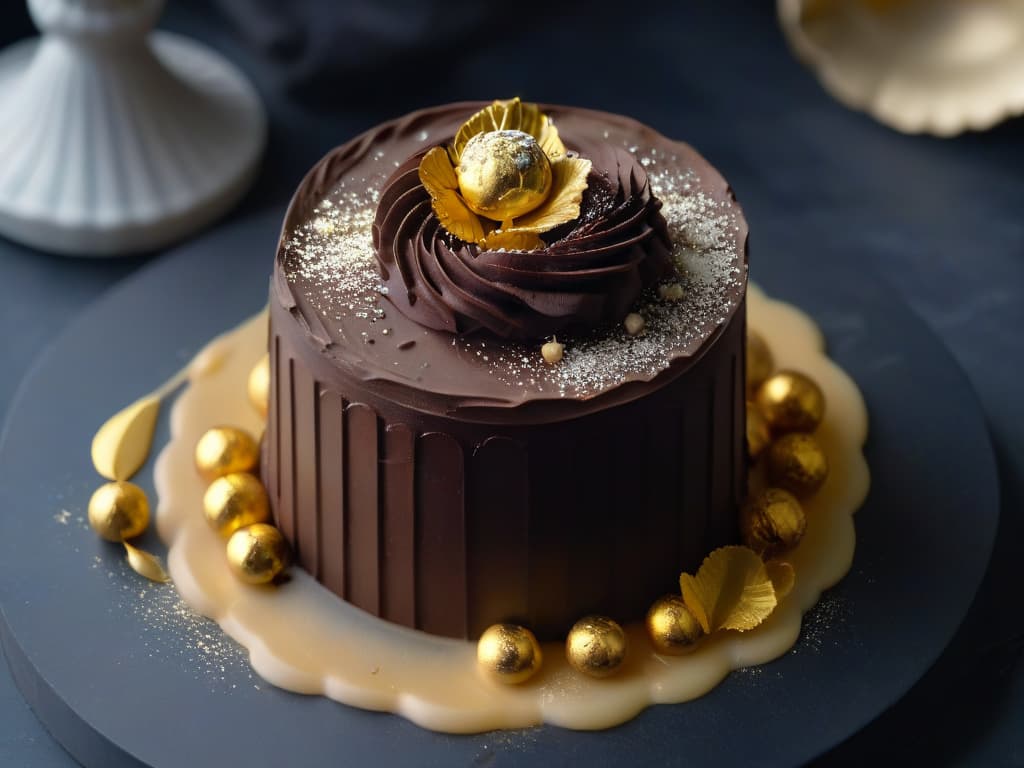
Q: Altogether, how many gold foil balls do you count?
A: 14